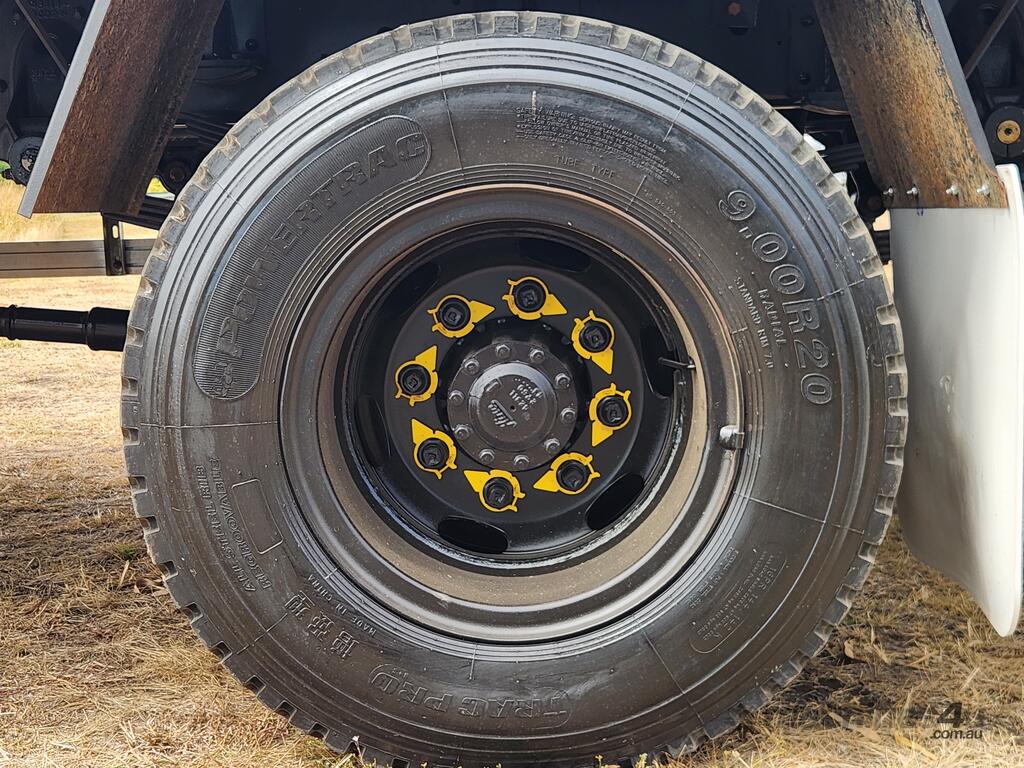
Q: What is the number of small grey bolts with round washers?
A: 10